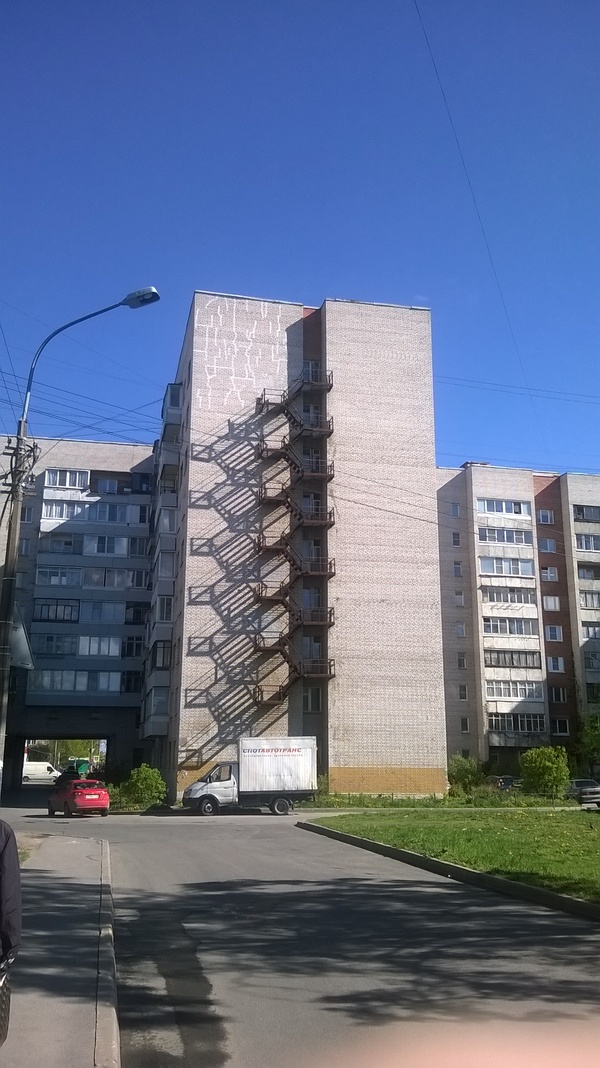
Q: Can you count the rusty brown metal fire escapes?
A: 1